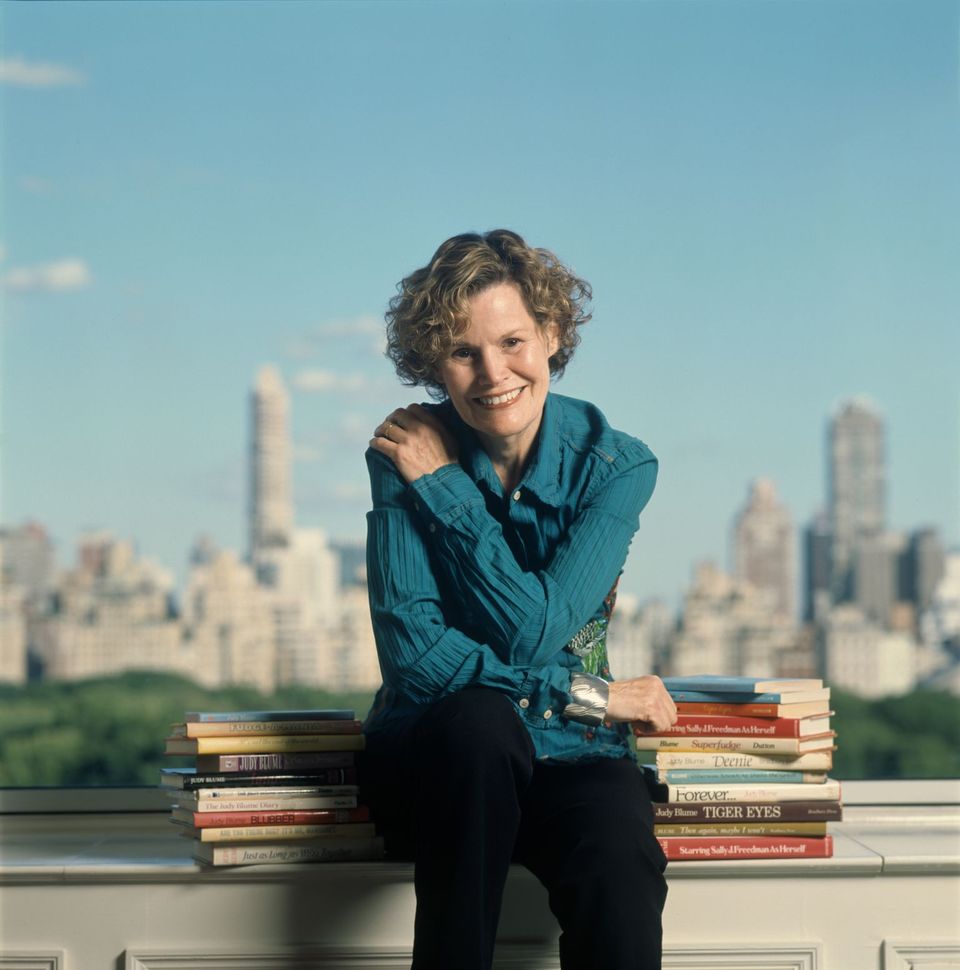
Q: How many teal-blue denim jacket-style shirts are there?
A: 1